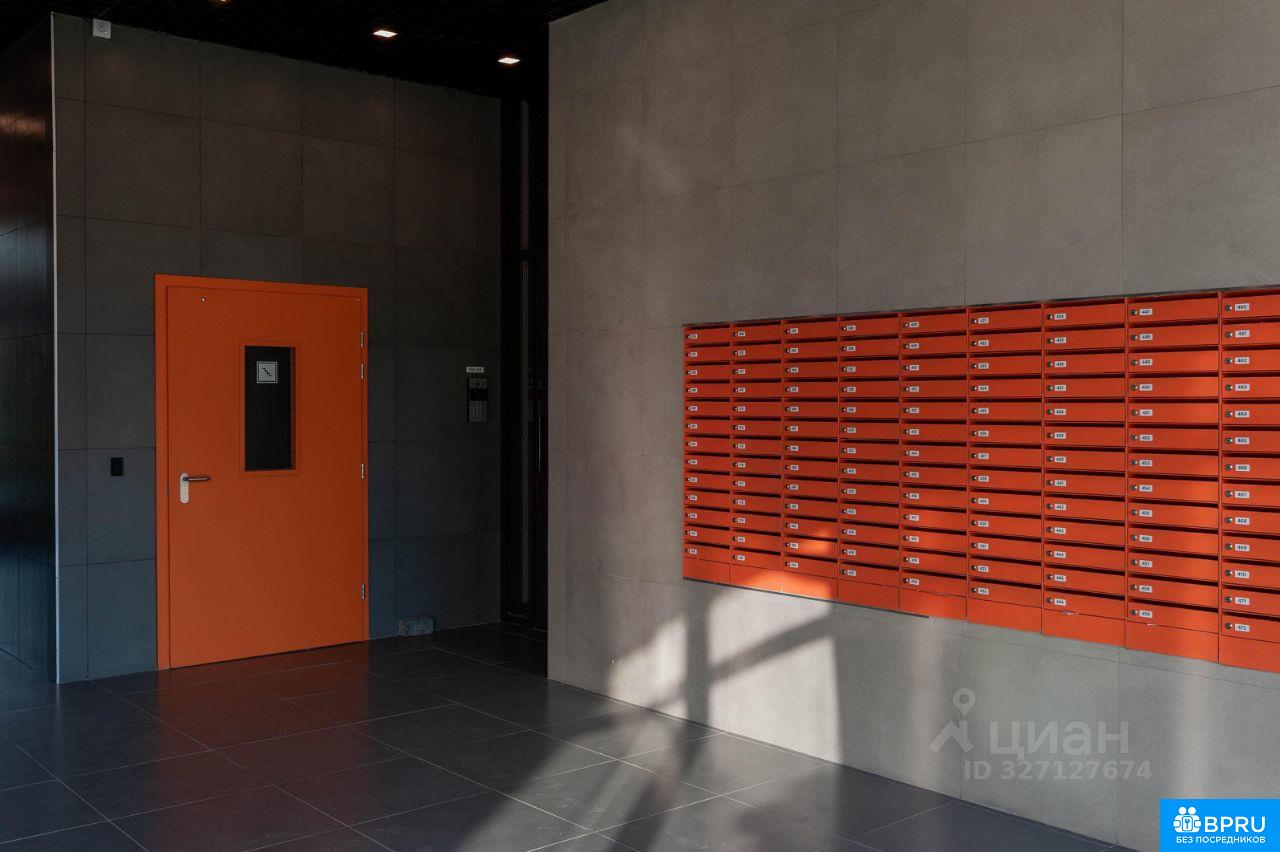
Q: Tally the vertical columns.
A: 9